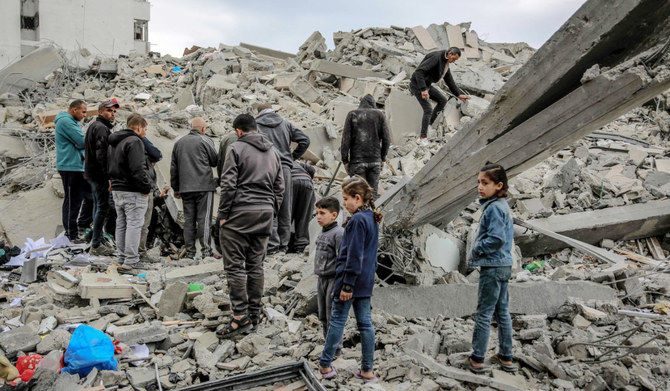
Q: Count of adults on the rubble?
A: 11